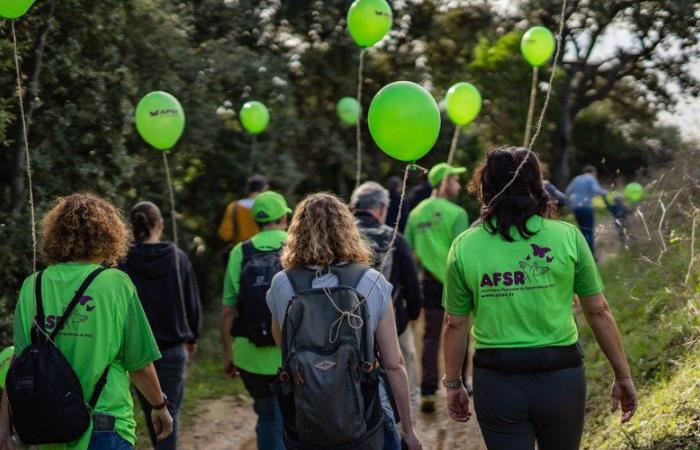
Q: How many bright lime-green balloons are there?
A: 9